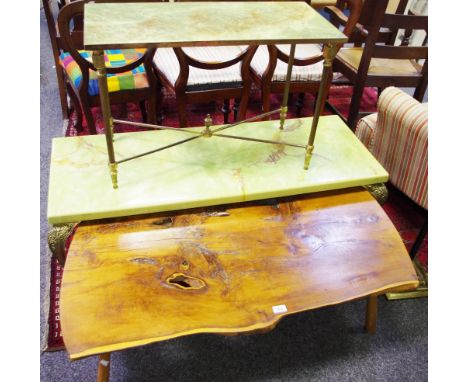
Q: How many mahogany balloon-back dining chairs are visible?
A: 3